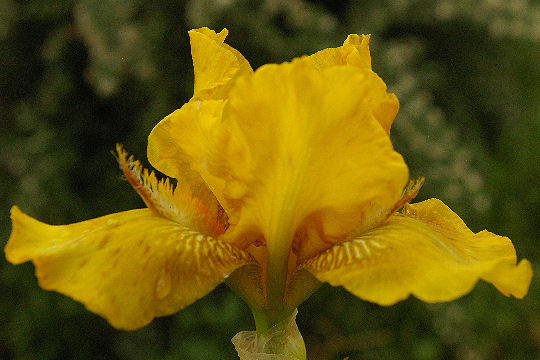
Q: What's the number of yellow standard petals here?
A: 3